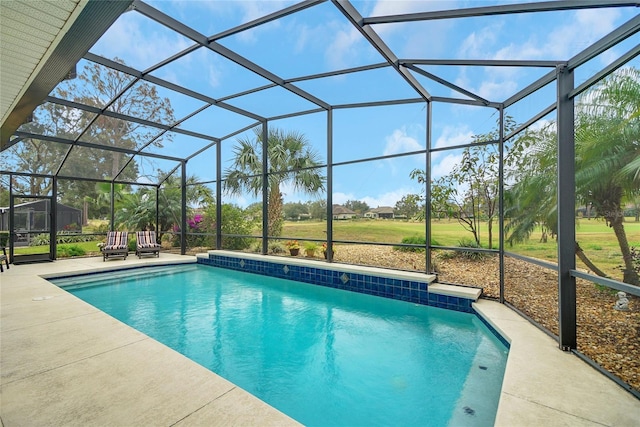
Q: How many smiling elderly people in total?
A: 0